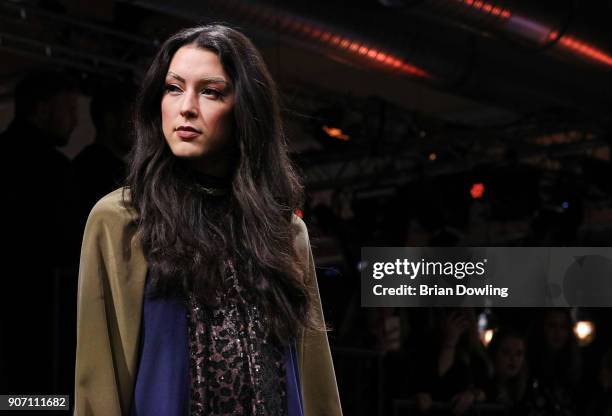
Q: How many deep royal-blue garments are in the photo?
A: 1